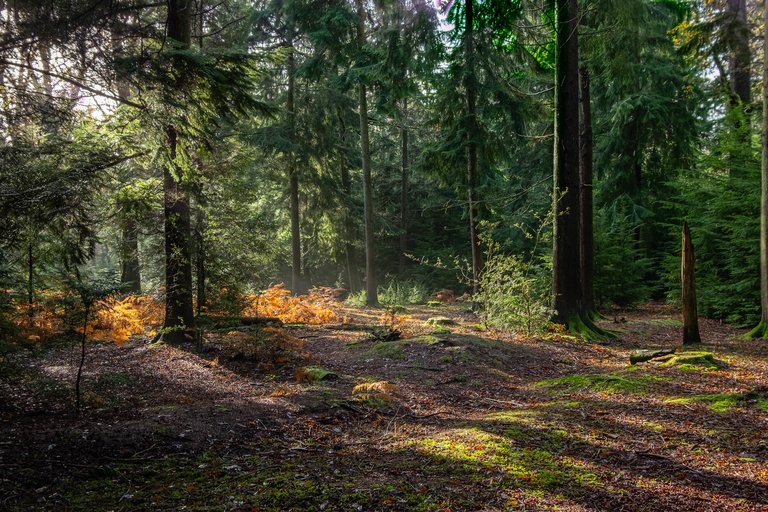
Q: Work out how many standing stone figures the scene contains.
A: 0